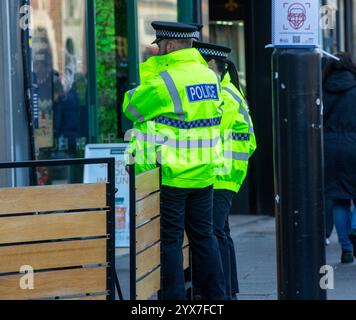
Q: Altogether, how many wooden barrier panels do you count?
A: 2